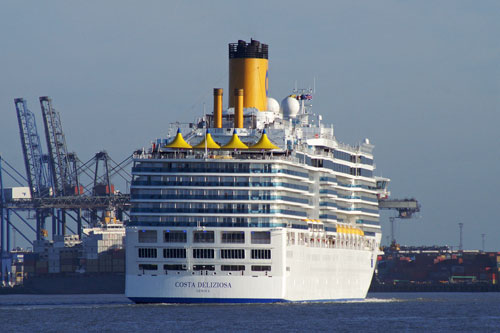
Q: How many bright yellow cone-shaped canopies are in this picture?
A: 4